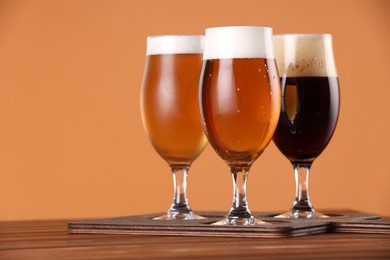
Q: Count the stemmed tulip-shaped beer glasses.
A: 3